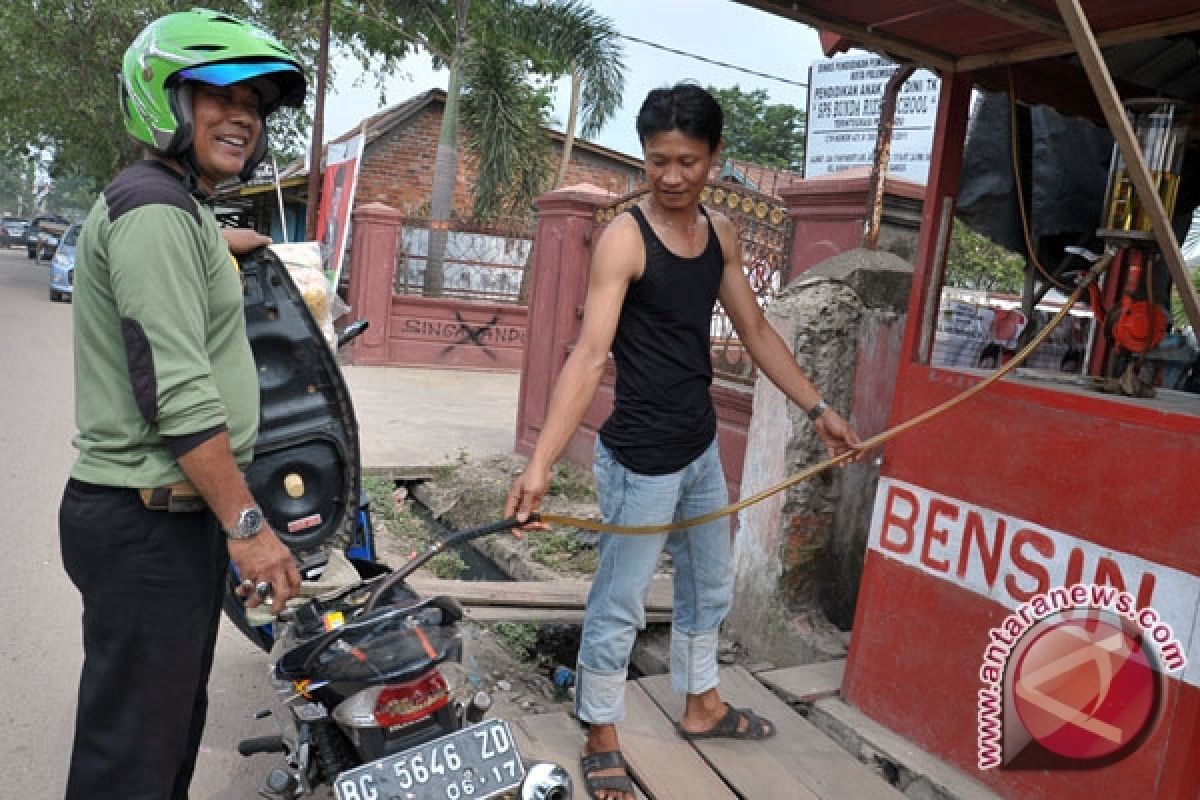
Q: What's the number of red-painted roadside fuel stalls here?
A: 1